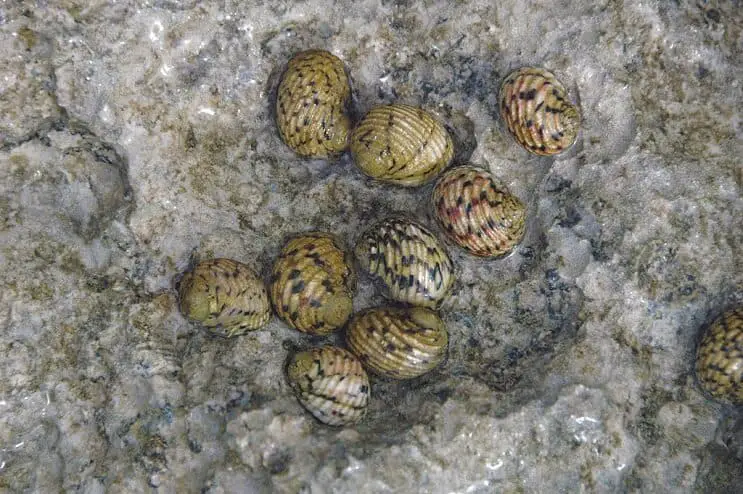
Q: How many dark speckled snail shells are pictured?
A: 10